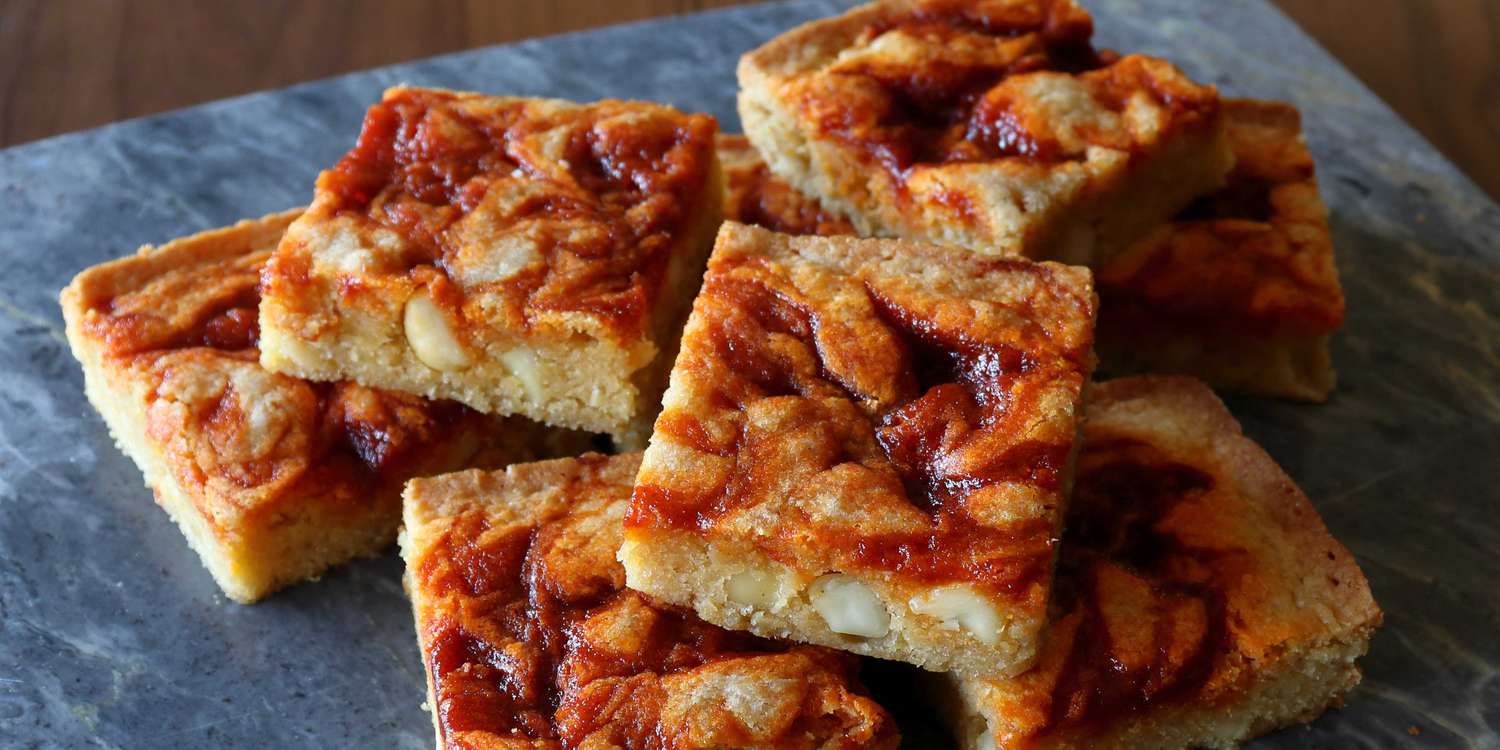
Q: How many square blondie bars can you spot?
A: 8